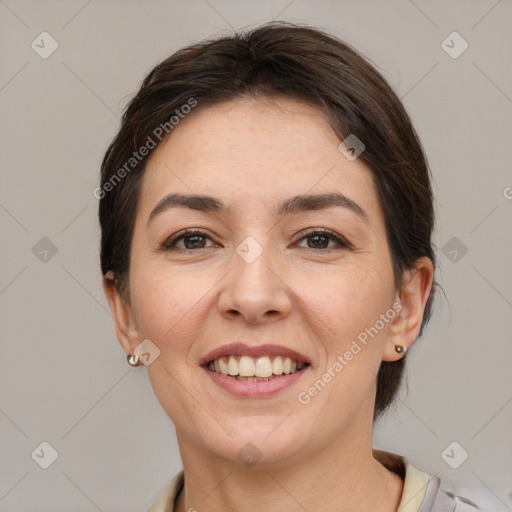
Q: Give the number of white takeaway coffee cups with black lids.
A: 0